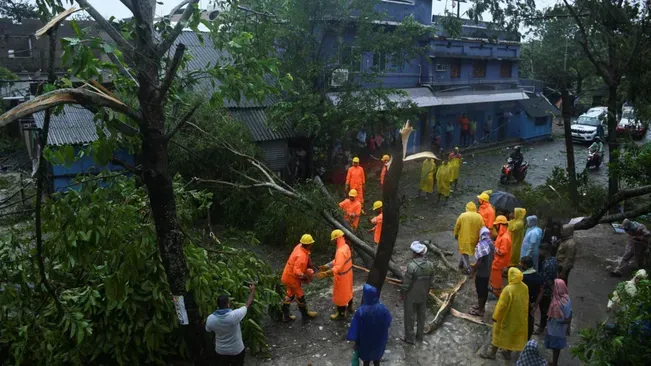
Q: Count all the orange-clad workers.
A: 8